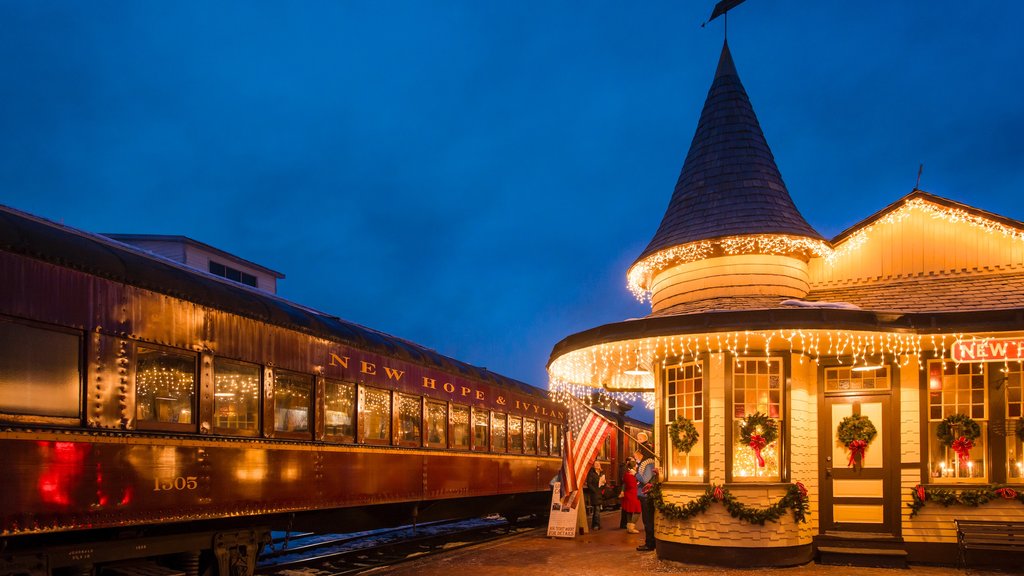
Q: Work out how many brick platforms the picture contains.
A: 1